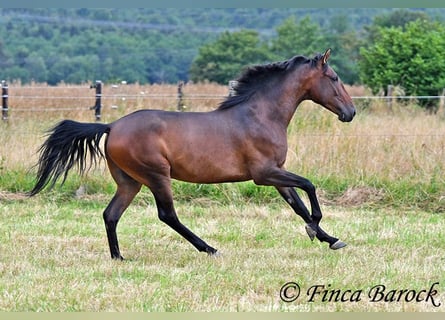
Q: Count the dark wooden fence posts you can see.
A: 3